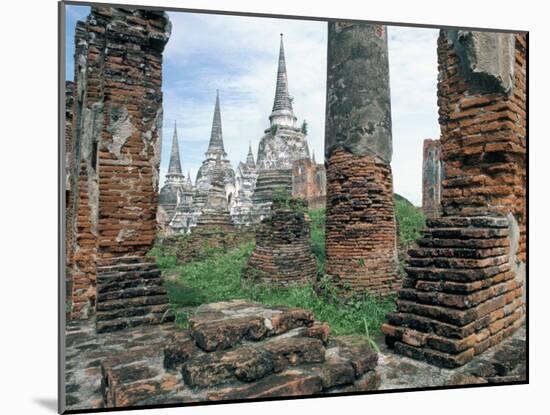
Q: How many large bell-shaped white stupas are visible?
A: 3